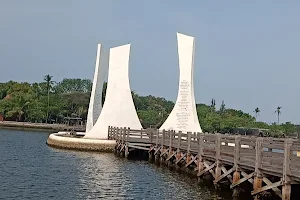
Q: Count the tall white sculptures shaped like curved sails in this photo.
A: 3